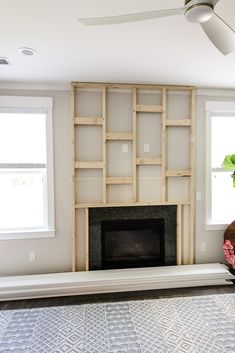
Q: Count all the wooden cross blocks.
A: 8